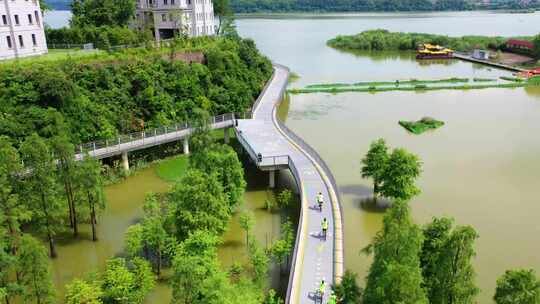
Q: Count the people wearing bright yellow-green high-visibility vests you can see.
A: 4